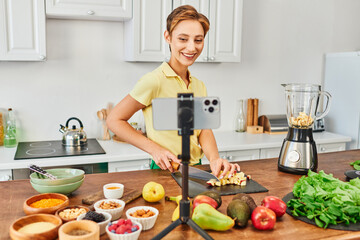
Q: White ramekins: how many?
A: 5